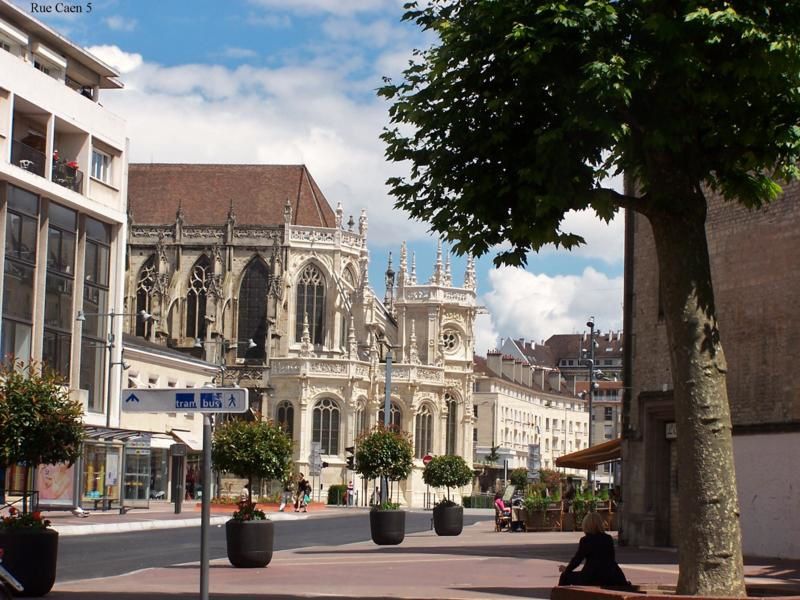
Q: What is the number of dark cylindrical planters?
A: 4